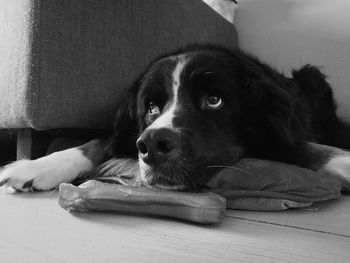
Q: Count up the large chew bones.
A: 1